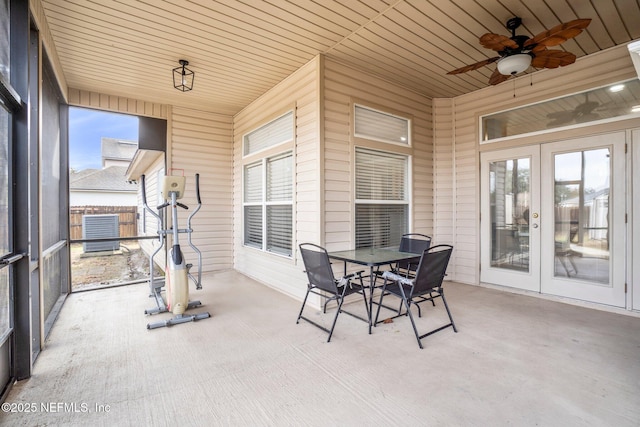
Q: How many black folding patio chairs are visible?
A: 3